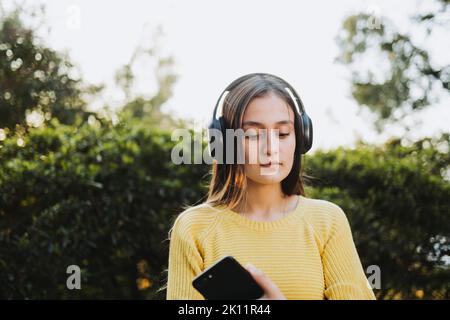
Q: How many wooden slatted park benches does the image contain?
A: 0